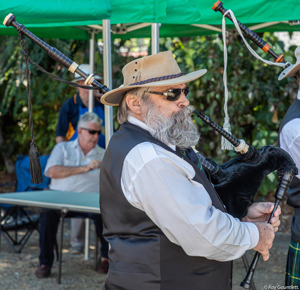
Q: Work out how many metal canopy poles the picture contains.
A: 3